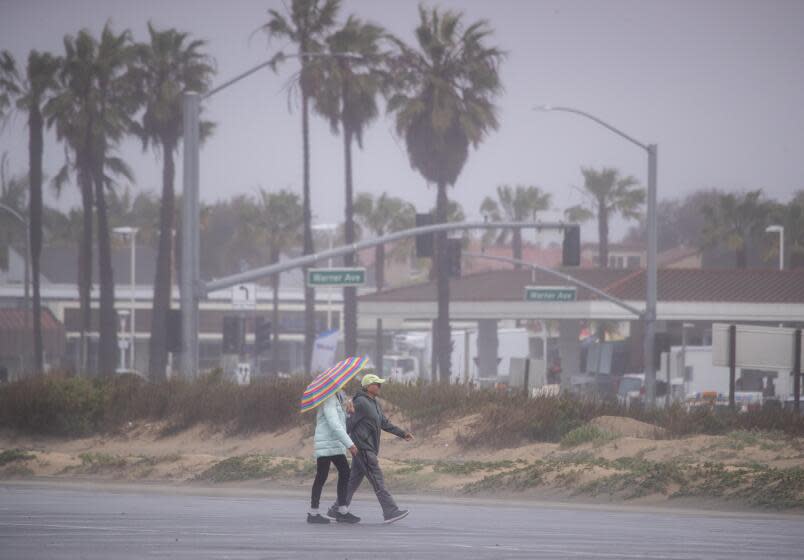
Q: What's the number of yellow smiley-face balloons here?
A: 0